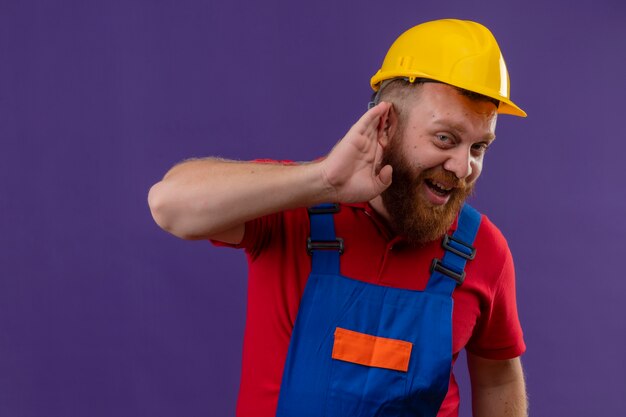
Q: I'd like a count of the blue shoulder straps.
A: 2